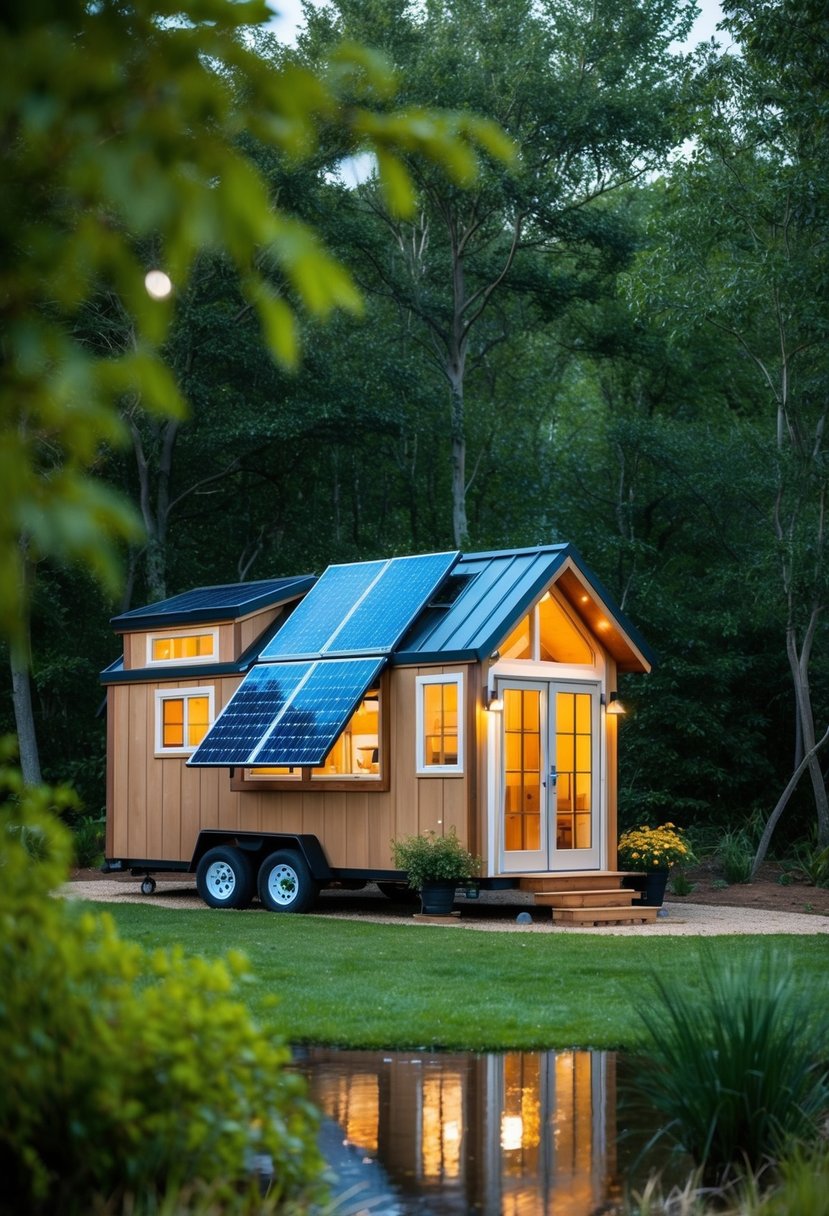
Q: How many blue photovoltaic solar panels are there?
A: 4